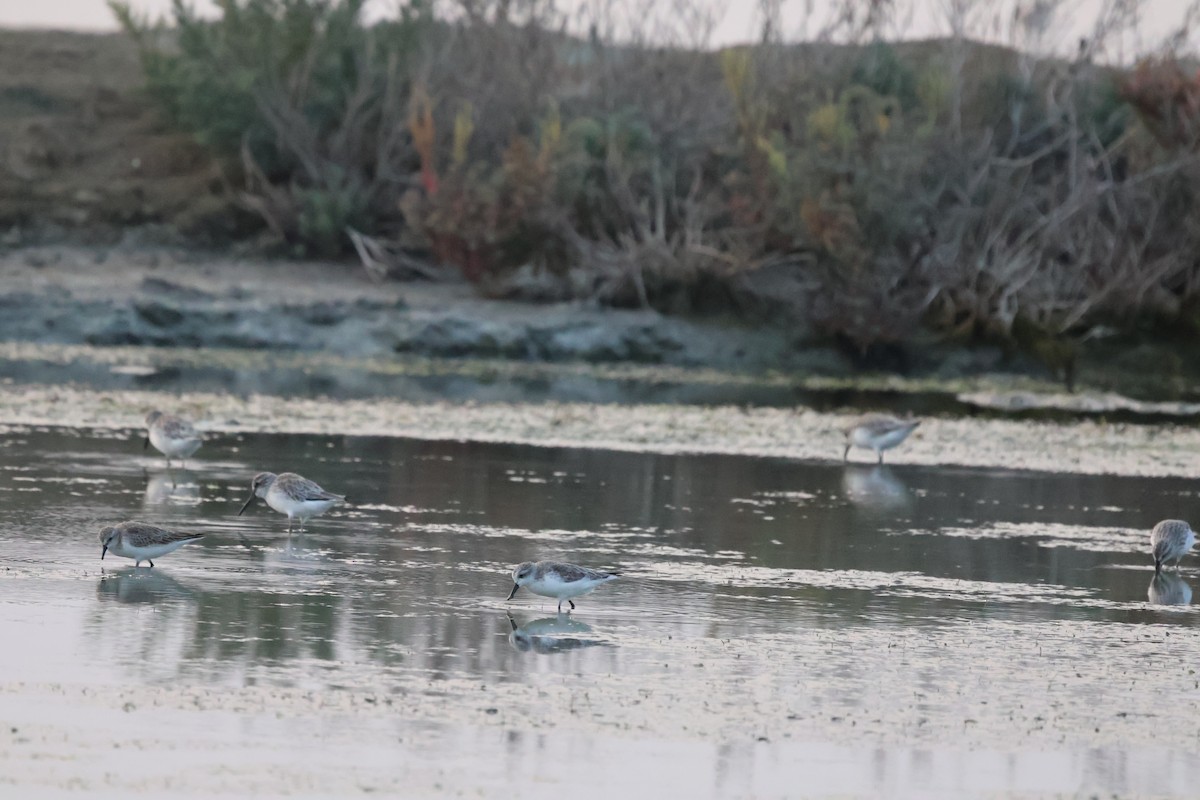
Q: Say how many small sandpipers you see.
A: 6